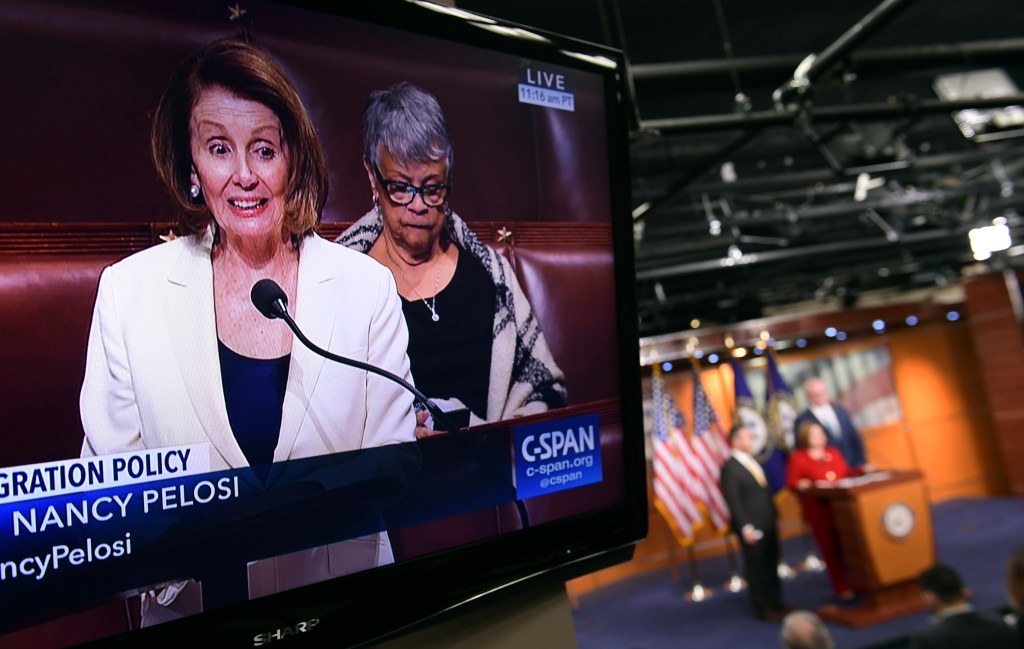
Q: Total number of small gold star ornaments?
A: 3